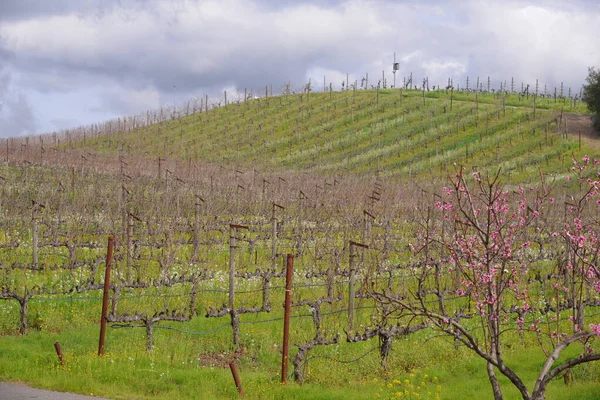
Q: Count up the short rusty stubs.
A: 2